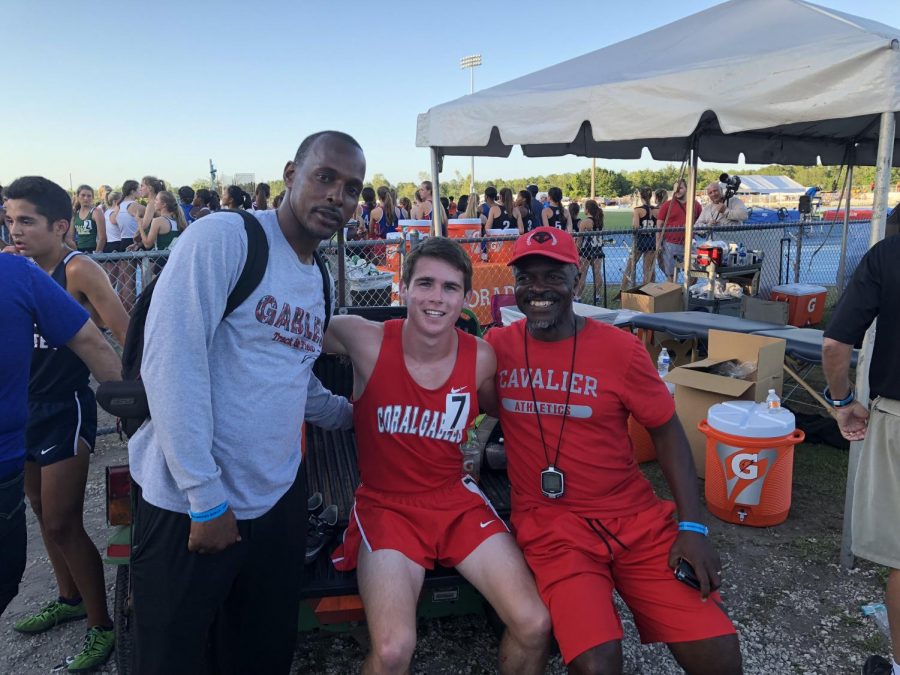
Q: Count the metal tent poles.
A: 4